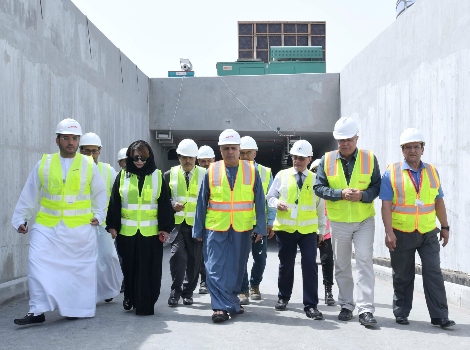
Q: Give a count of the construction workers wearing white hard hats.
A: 11